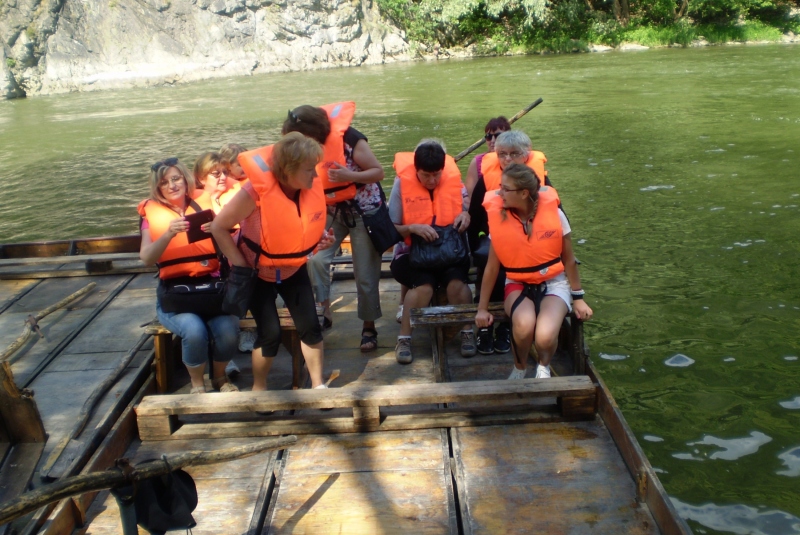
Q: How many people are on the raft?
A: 9